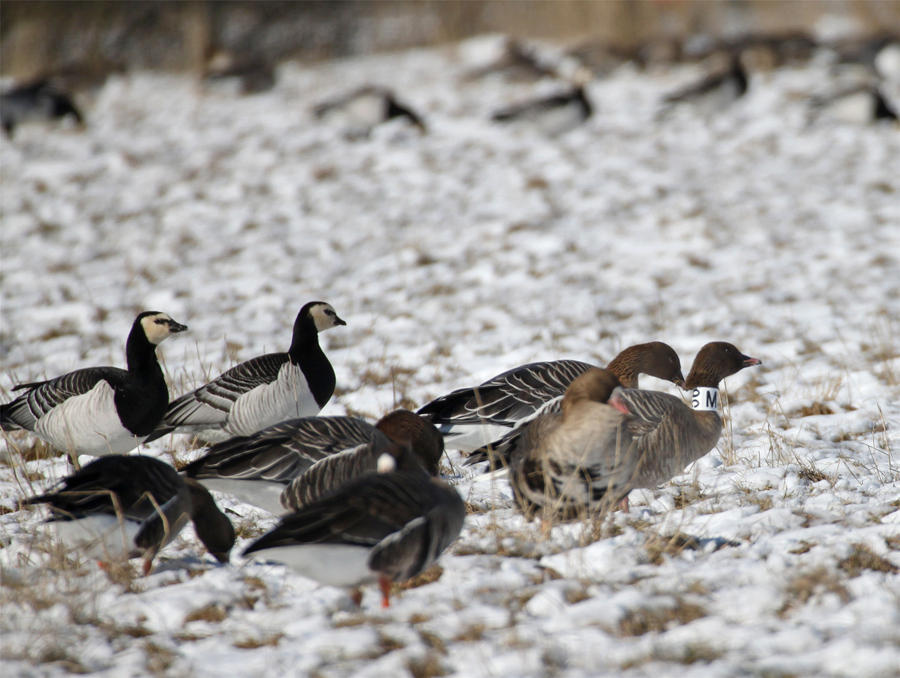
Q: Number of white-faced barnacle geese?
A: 2